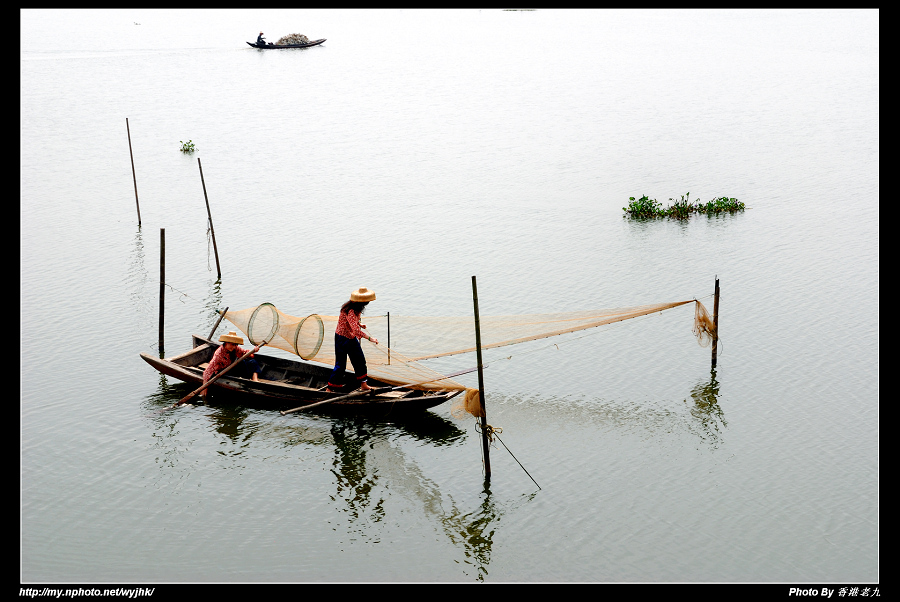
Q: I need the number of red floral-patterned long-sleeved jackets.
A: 2